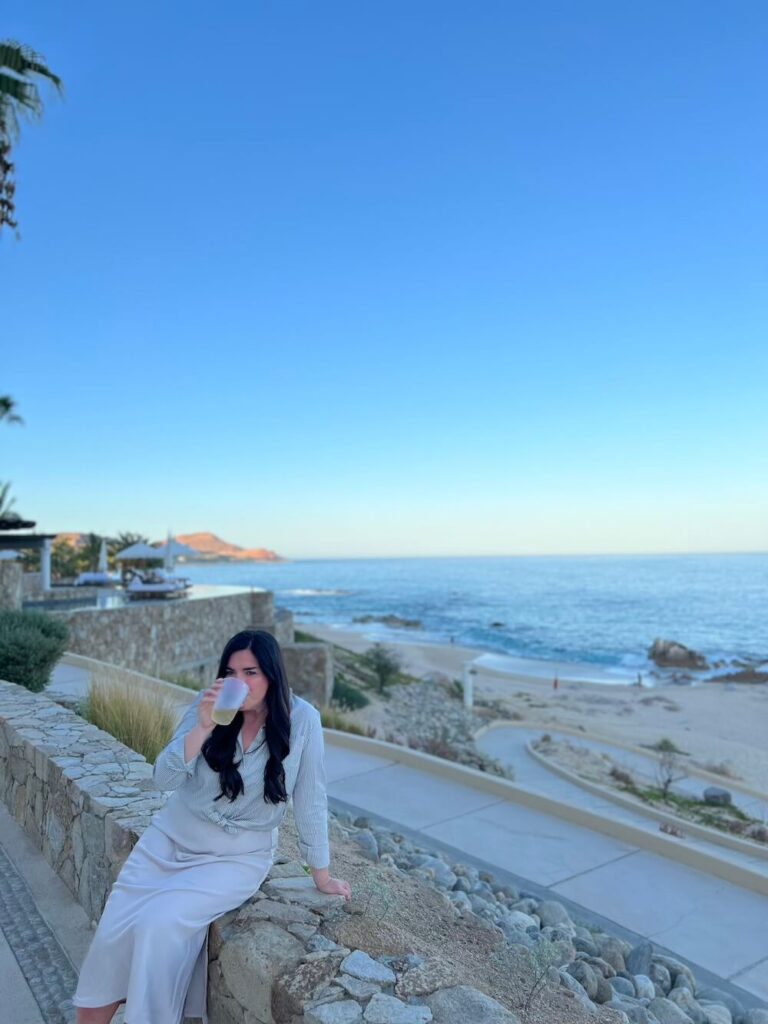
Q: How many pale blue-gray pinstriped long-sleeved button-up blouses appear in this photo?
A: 1